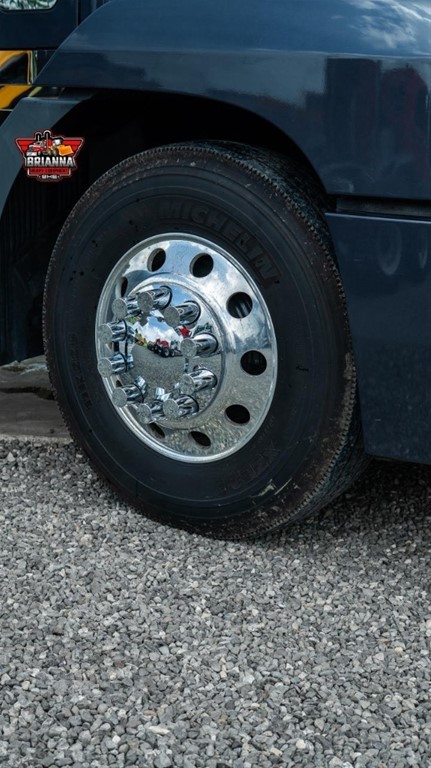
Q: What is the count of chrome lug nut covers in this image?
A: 10